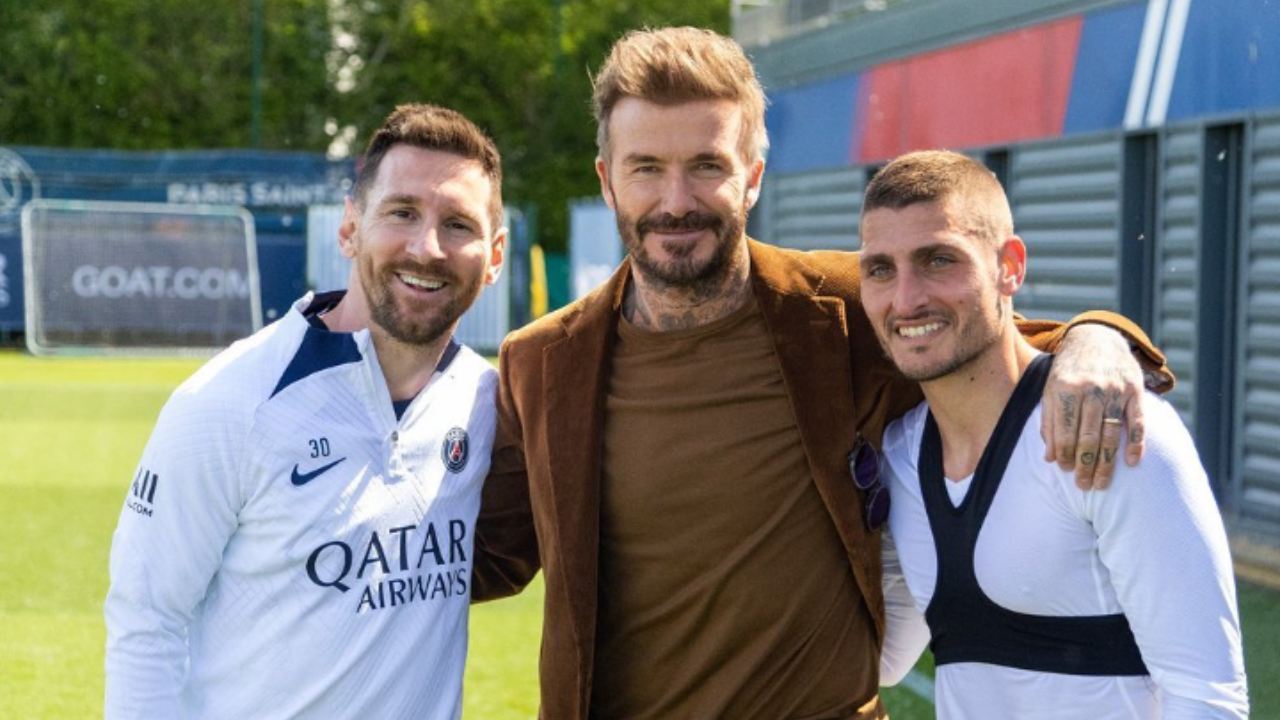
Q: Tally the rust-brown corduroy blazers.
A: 1